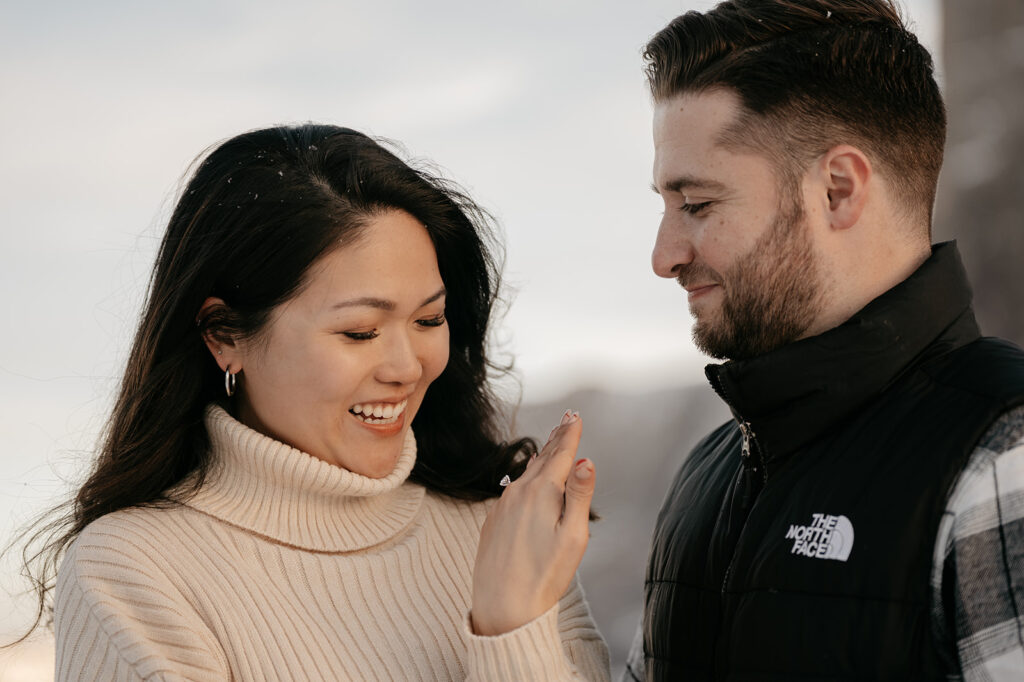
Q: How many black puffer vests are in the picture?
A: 1